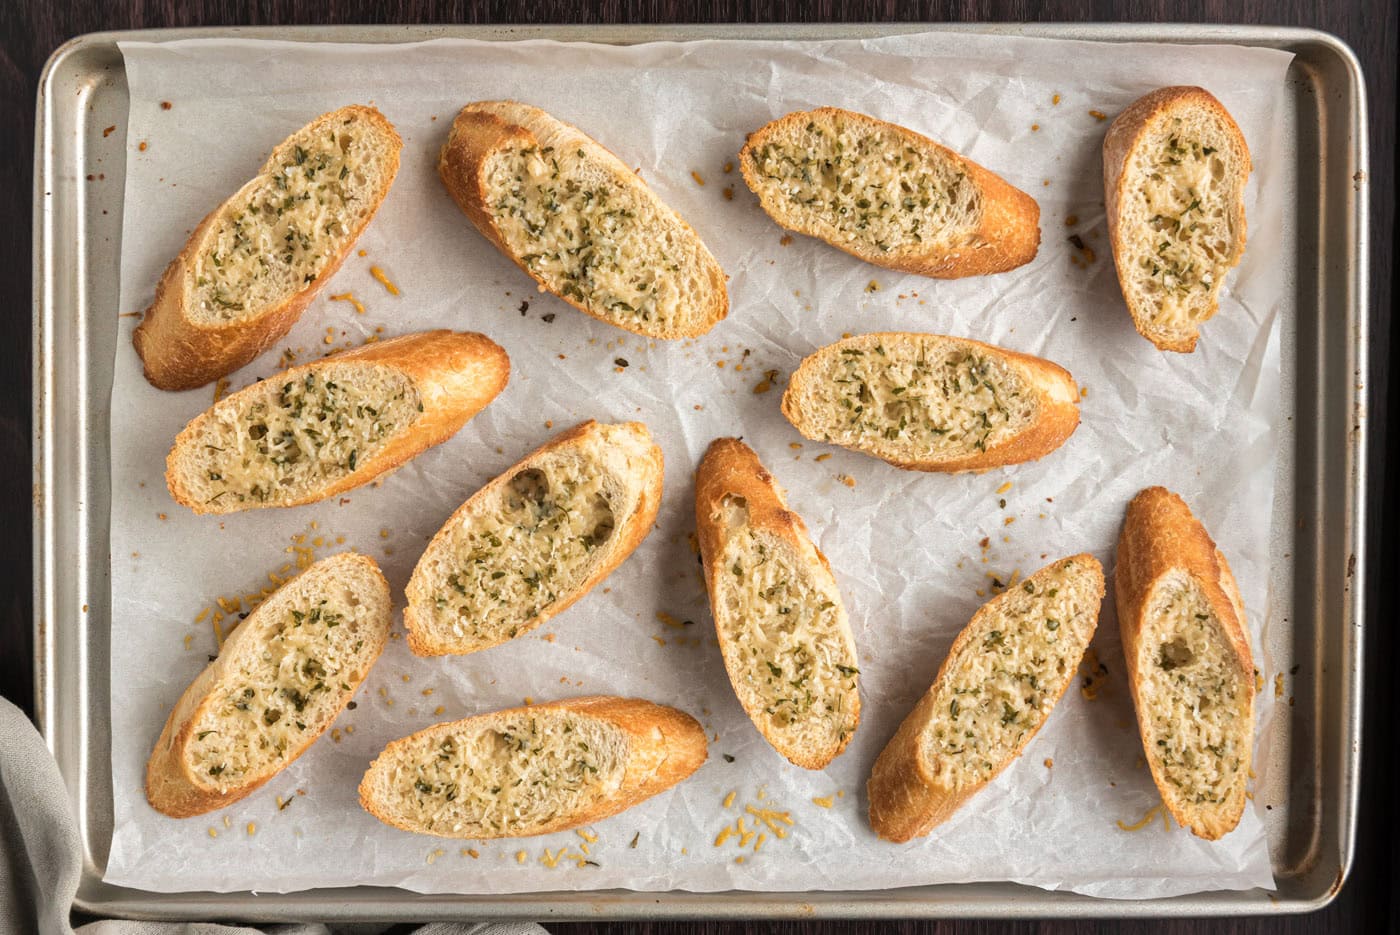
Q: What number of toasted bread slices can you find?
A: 12